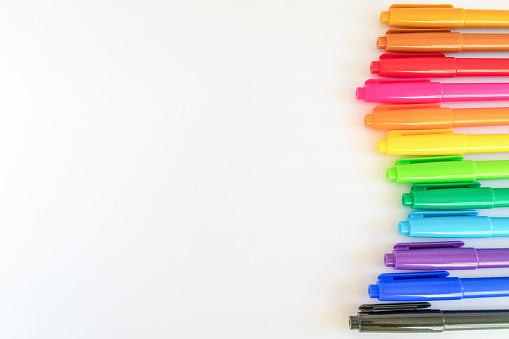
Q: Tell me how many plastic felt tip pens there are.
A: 12